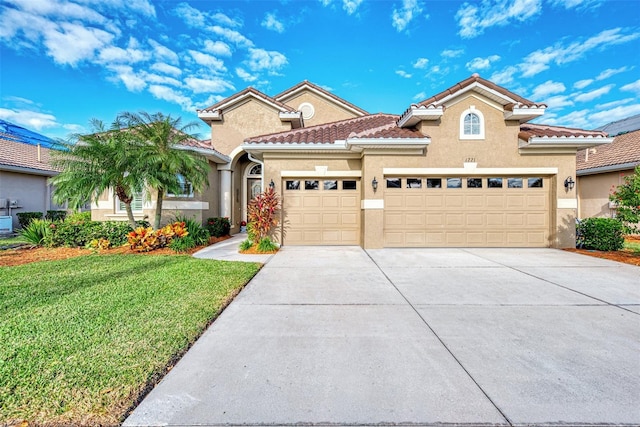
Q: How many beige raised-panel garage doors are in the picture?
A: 2